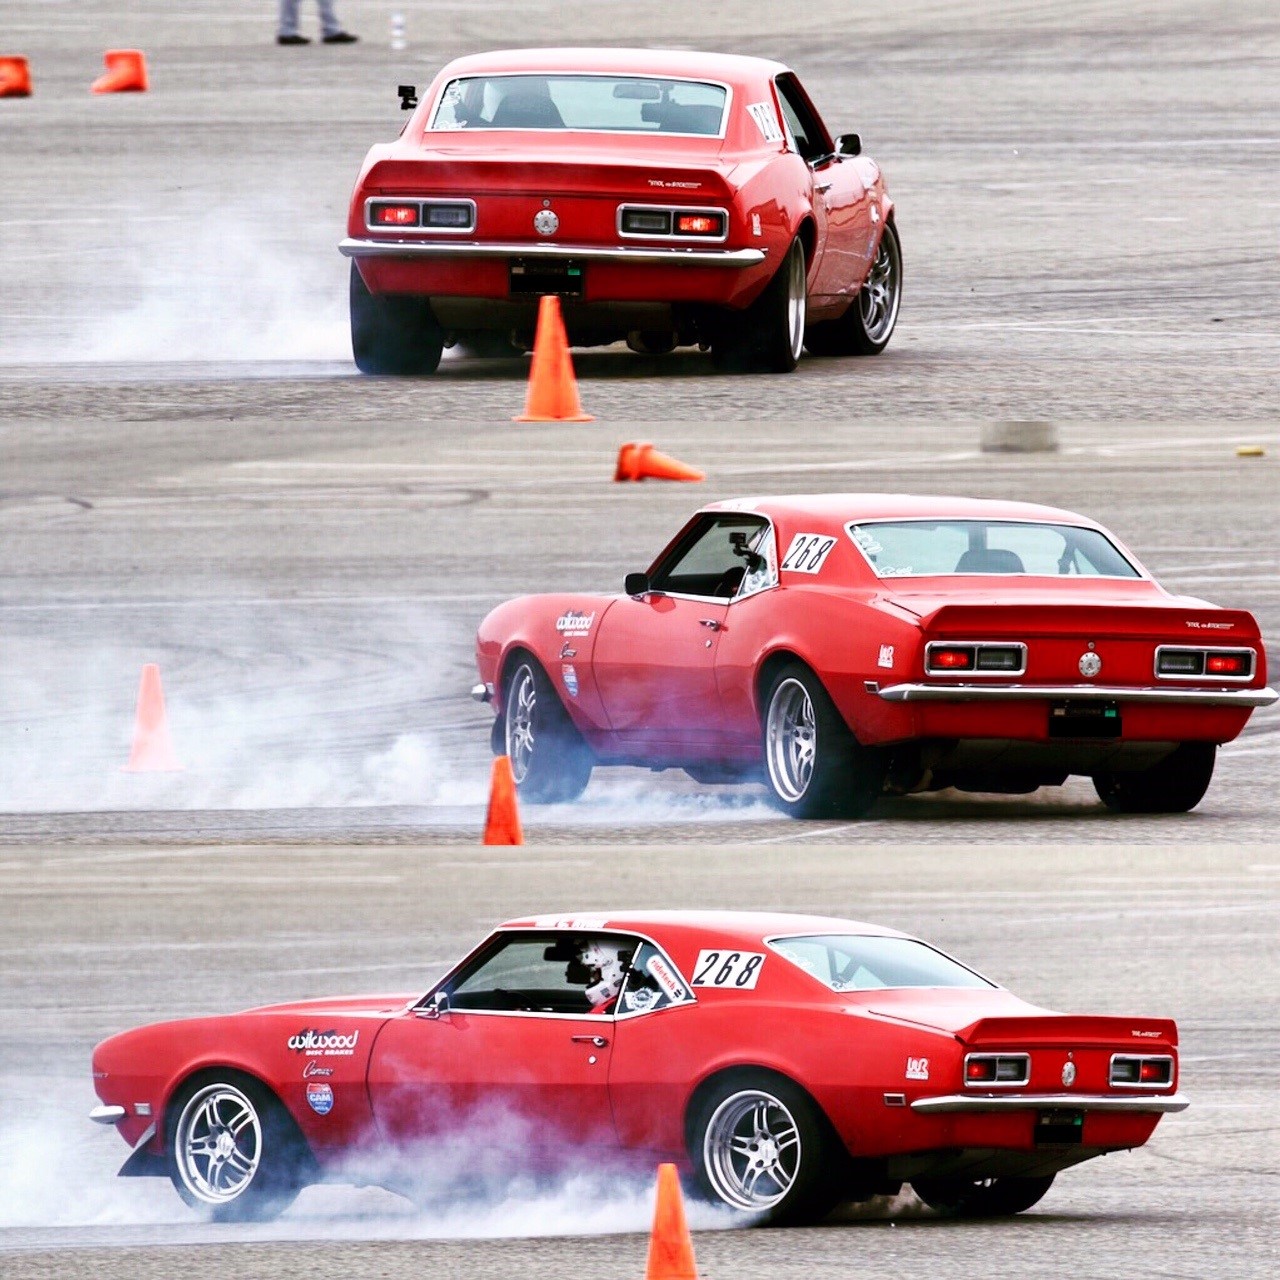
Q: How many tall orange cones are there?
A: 4